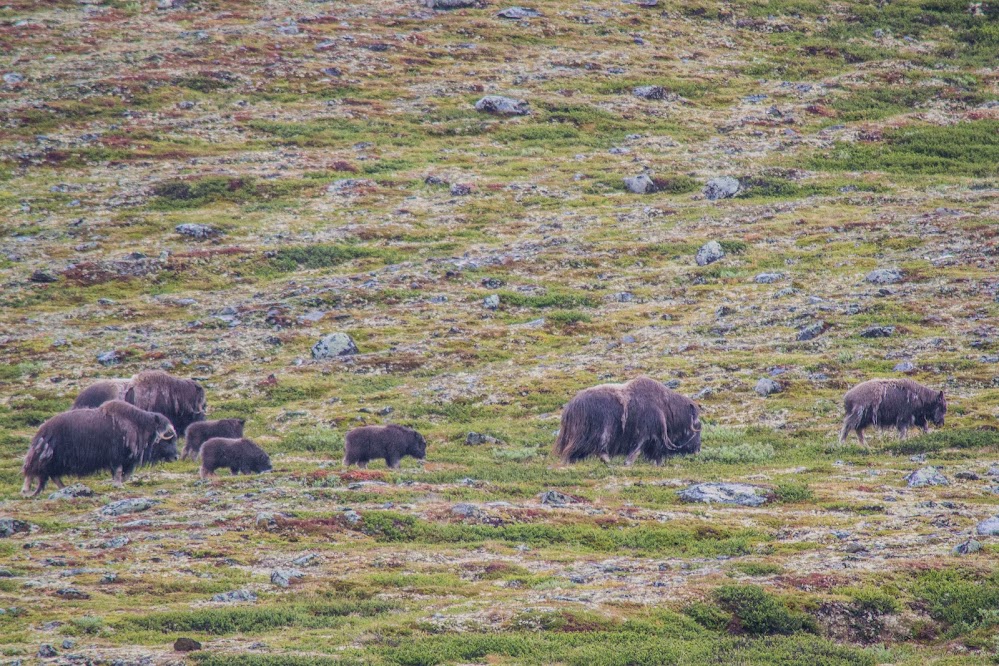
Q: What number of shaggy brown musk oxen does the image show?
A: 7